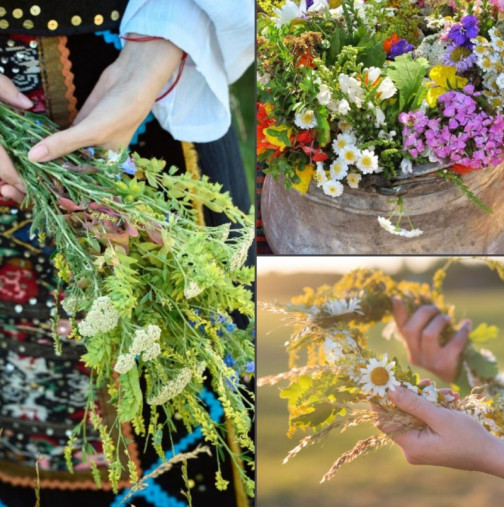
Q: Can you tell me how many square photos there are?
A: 2